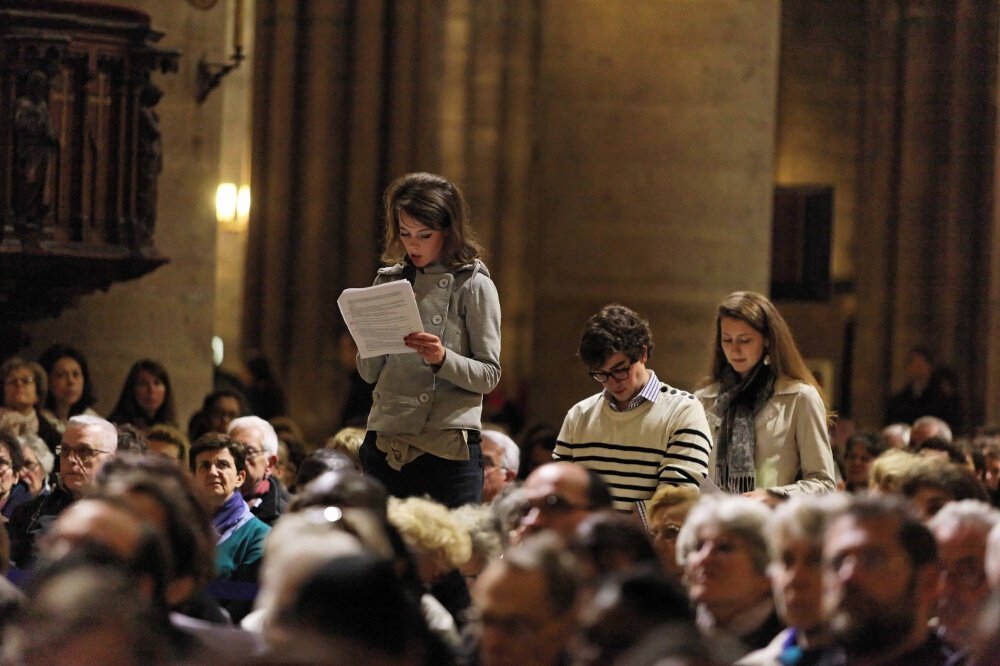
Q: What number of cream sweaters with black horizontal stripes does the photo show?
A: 1